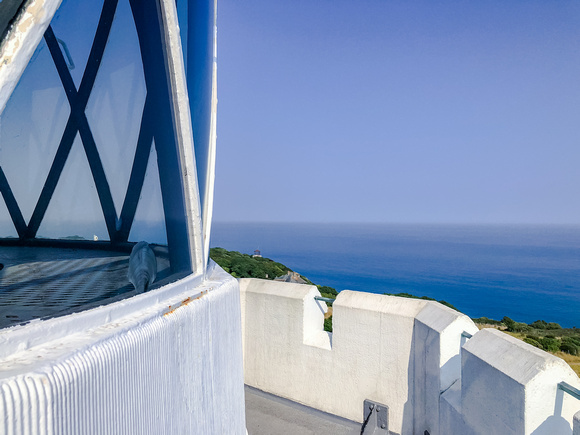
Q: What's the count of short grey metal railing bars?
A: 3